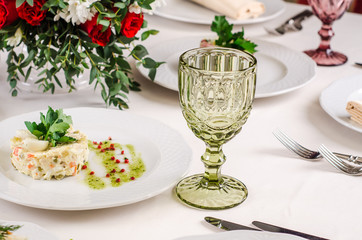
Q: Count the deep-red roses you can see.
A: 4